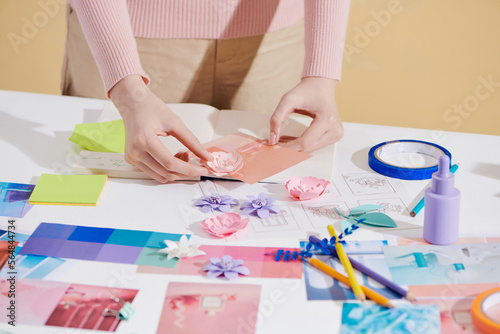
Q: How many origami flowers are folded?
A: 7